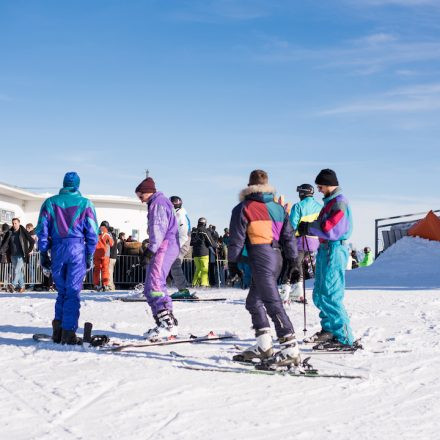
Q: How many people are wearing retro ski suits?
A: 4